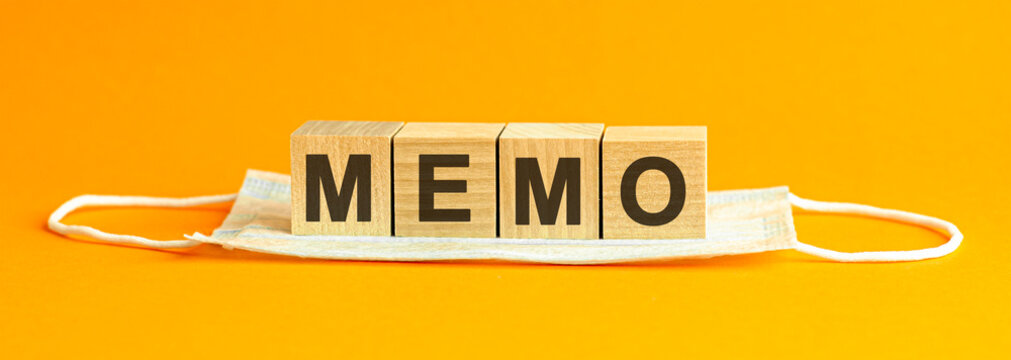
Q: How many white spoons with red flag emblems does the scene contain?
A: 0